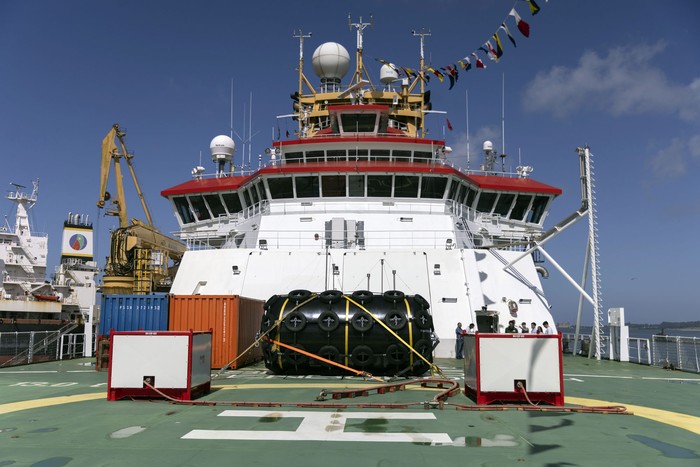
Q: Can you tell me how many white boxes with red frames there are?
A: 2